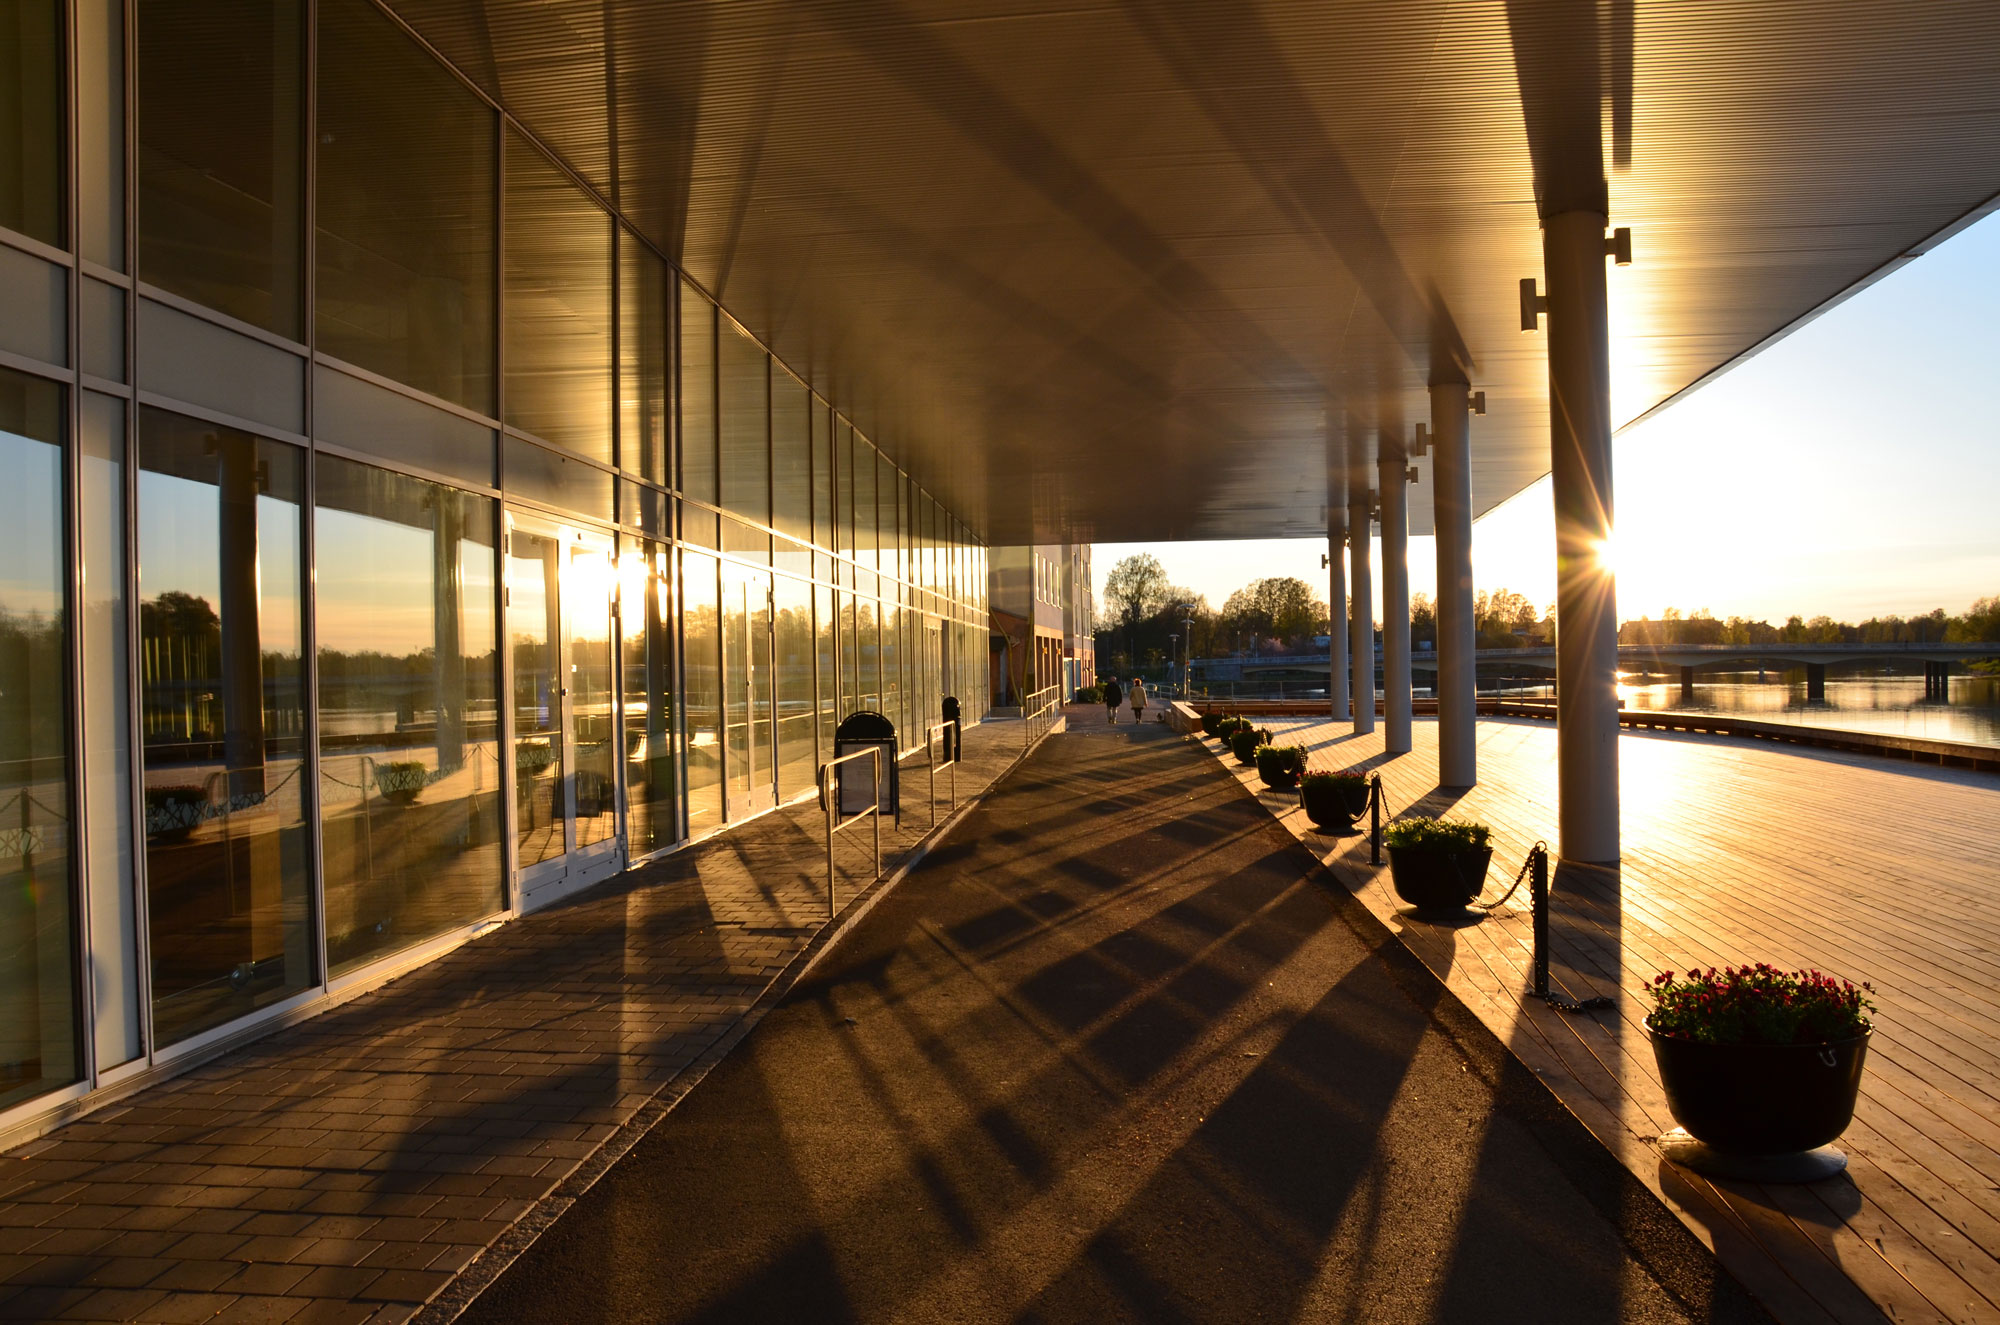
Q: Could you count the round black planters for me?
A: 7